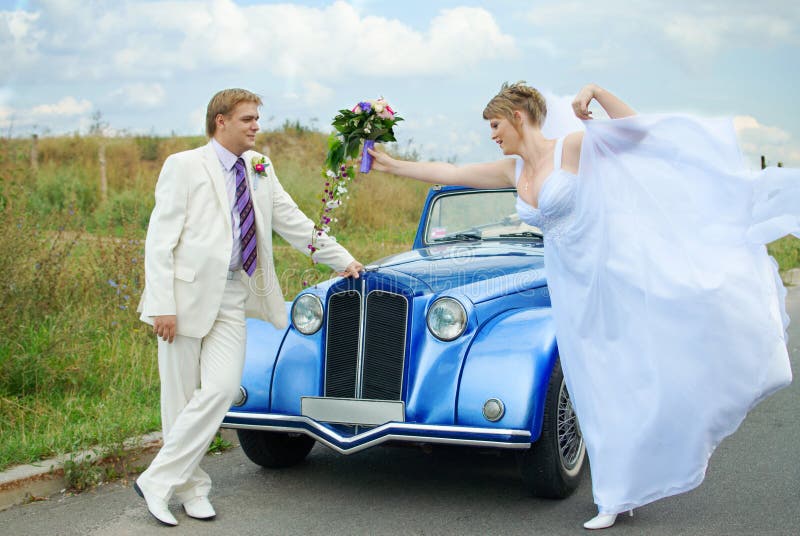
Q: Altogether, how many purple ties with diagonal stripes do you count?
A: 1